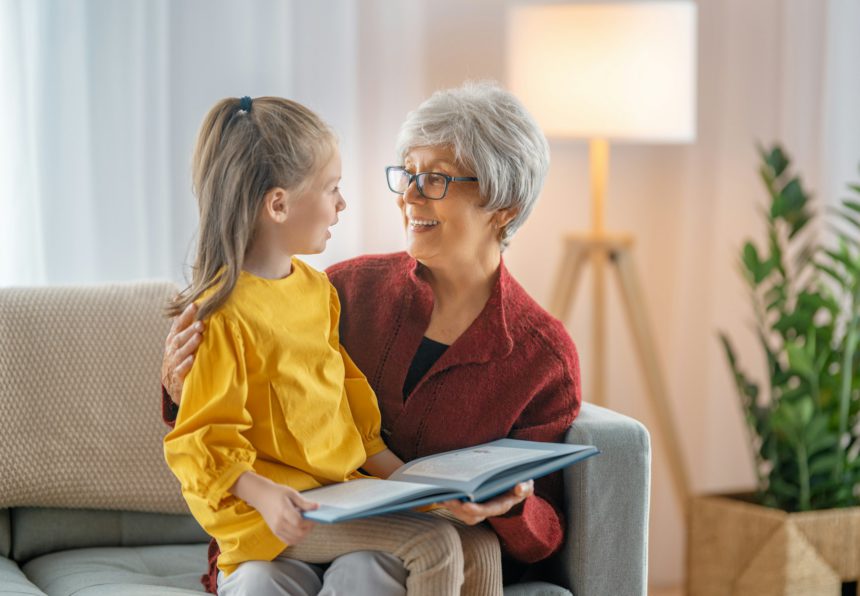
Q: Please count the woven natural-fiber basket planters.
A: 1